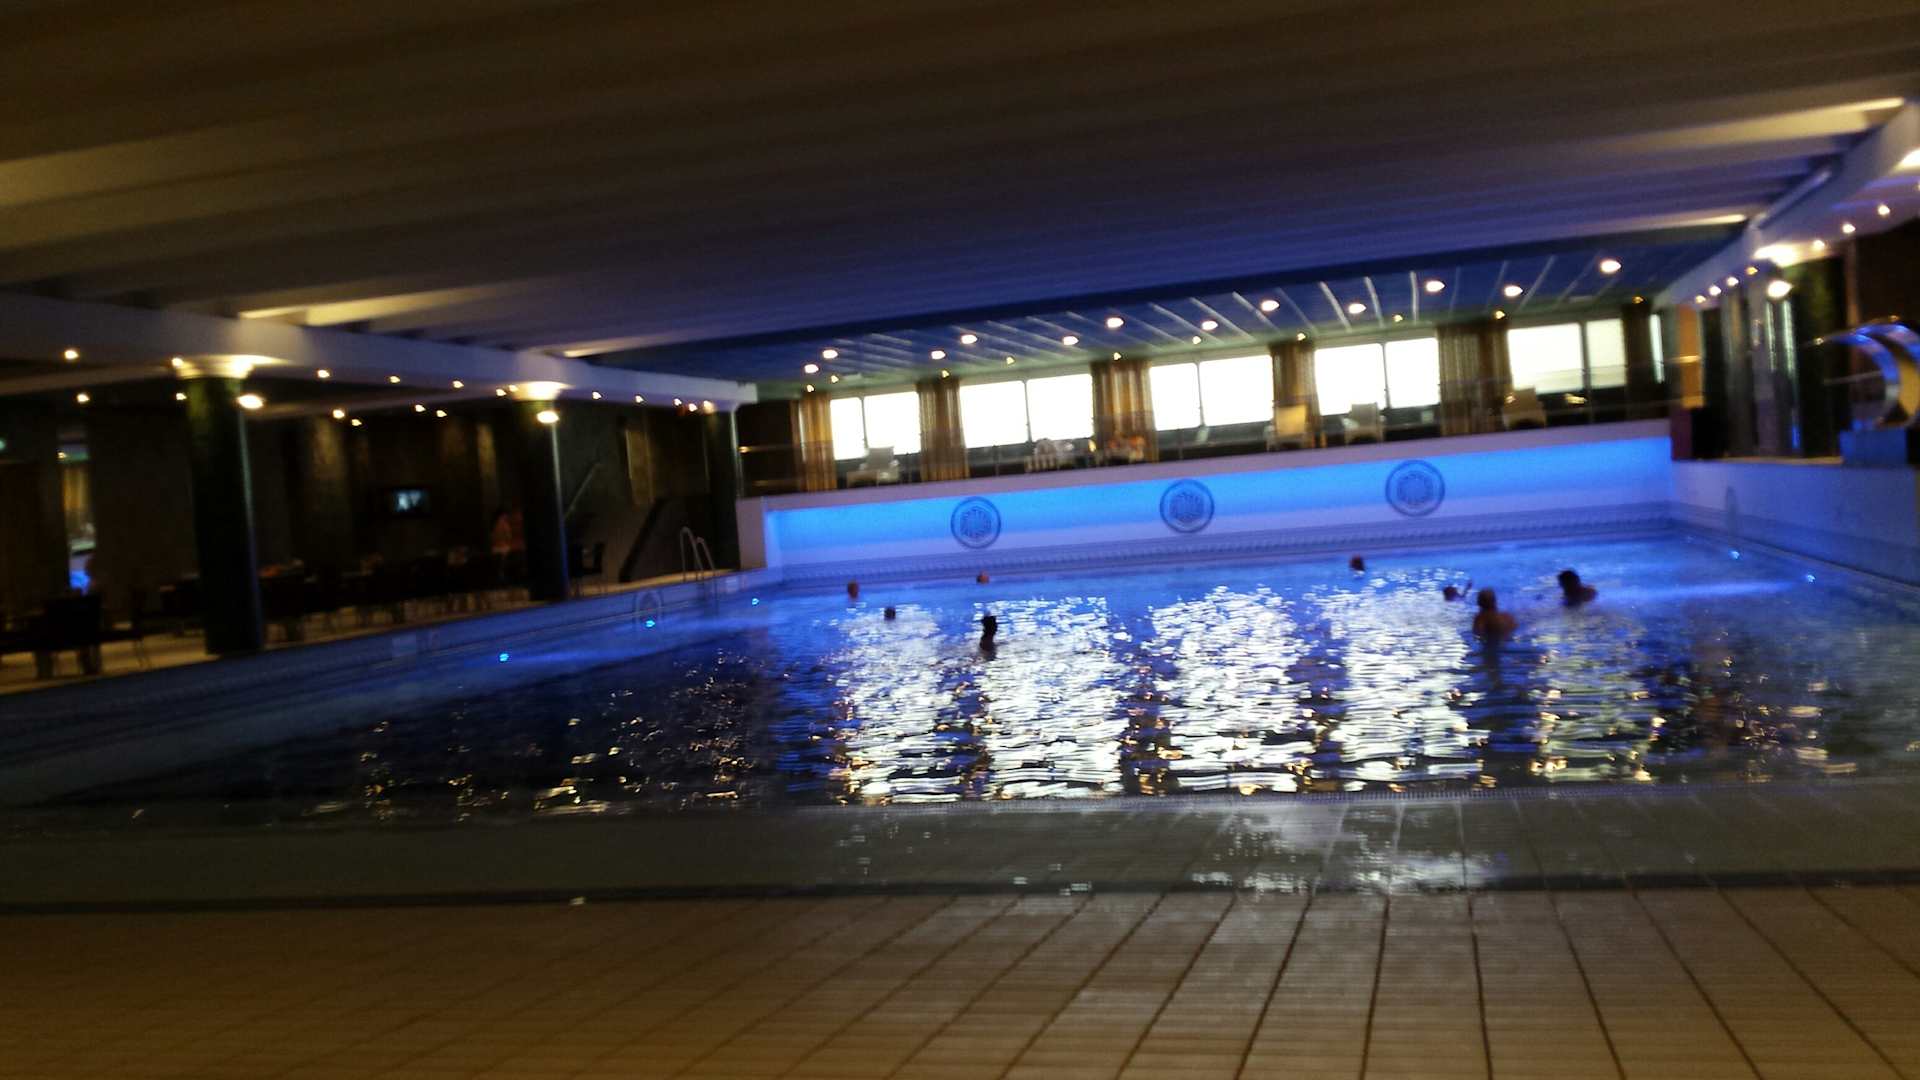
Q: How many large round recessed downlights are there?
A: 12